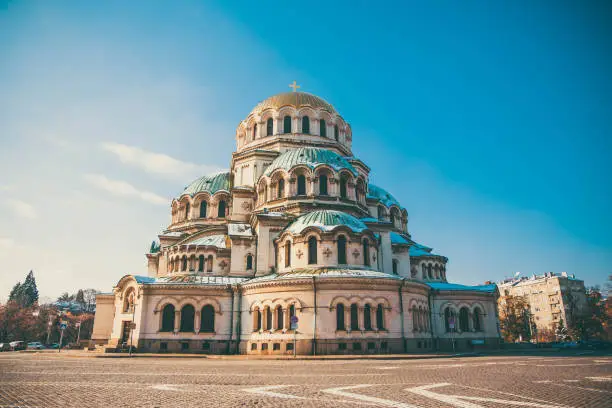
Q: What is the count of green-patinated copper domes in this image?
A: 4